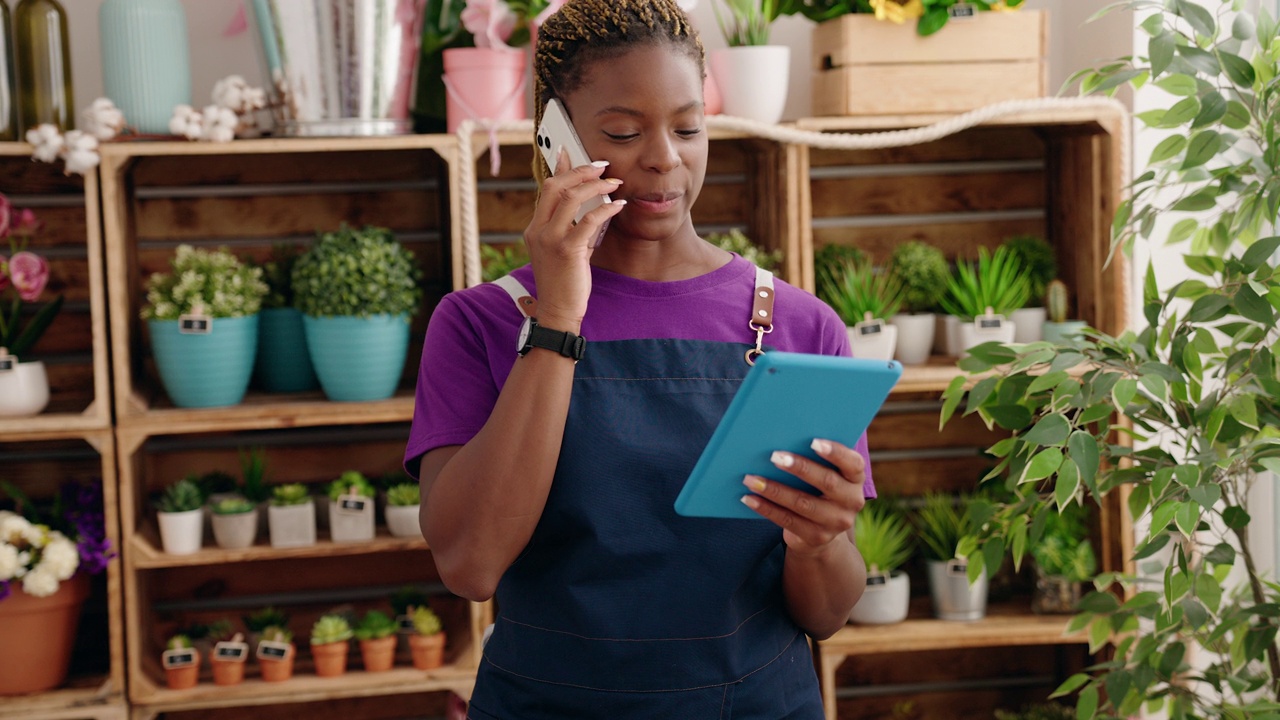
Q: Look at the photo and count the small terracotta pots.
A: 6